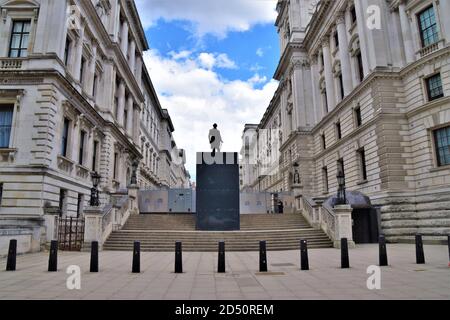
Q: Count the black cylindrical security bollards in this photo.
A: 11